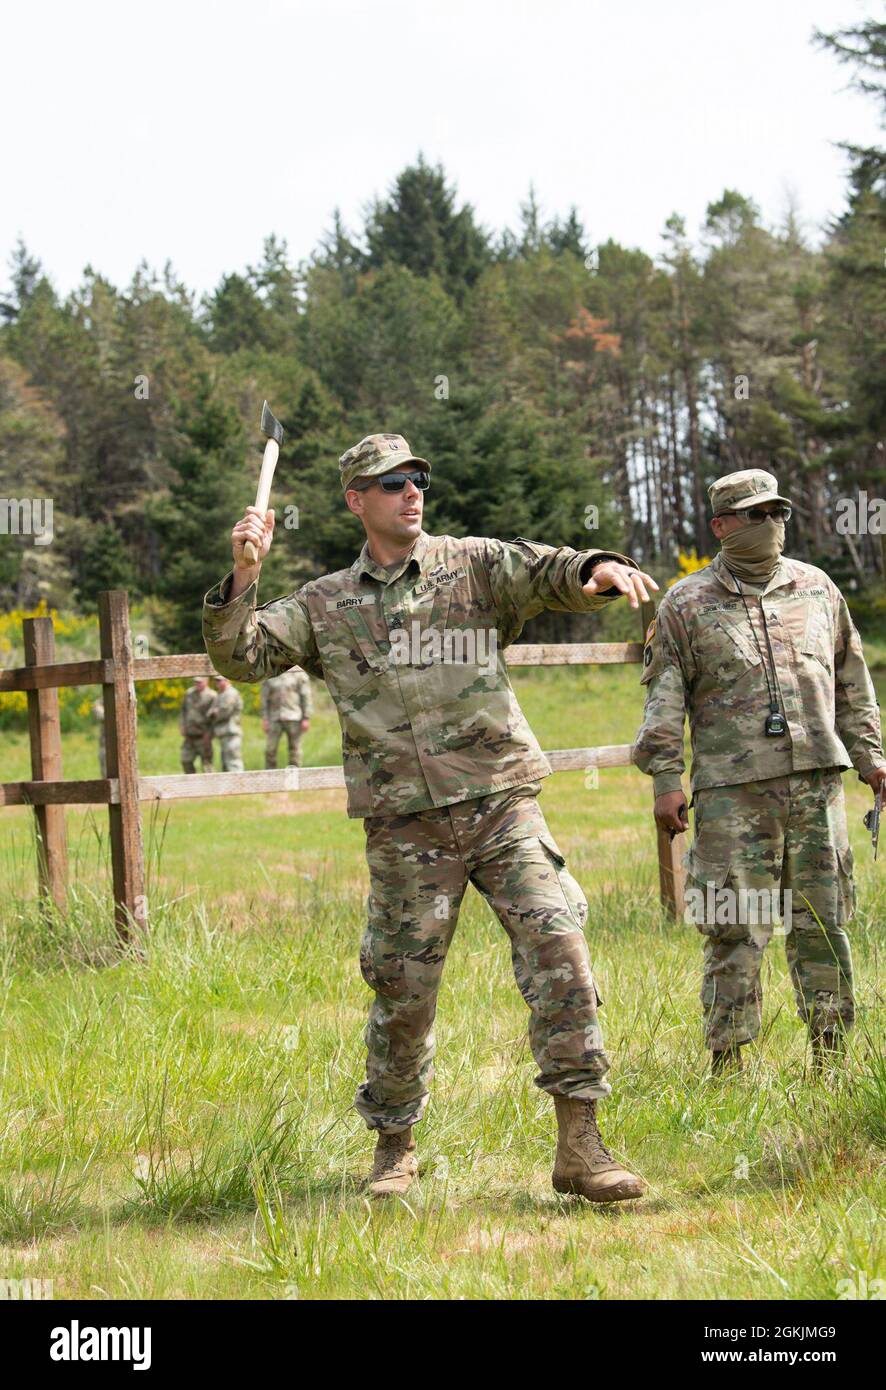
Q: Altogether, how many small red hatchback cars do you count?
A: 0